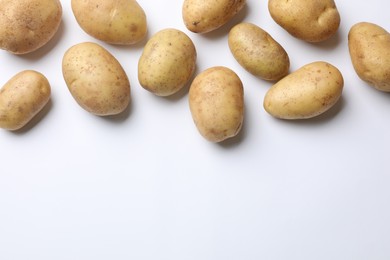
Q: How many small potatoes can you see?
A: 11